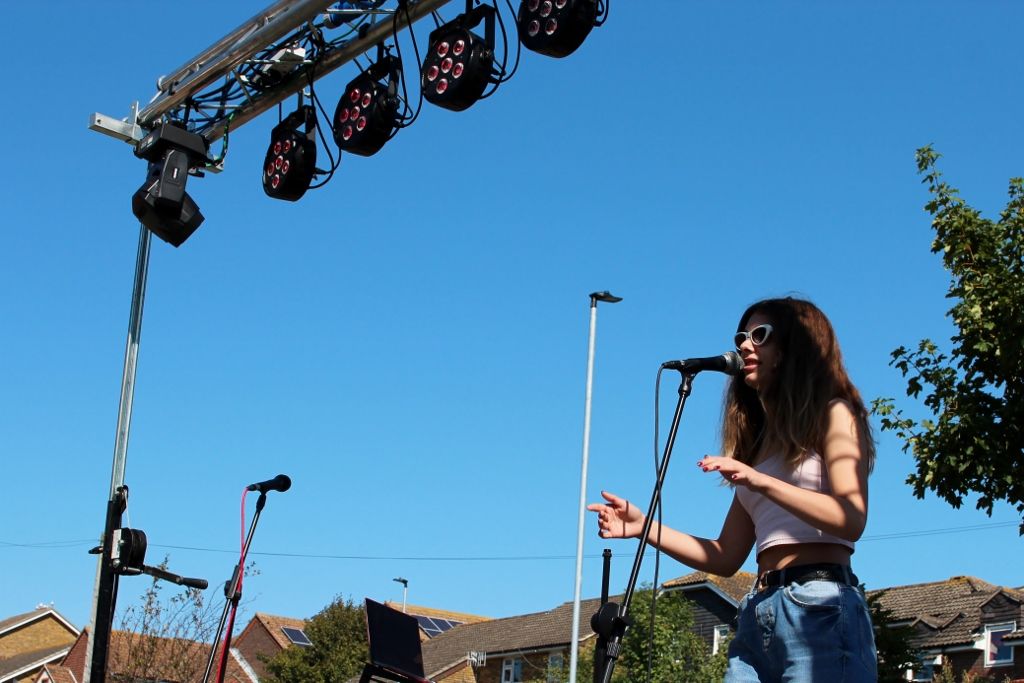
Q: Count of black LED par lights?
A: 4